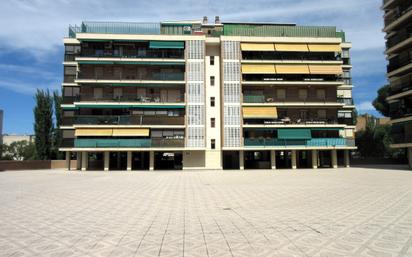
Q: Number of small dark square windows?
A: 5